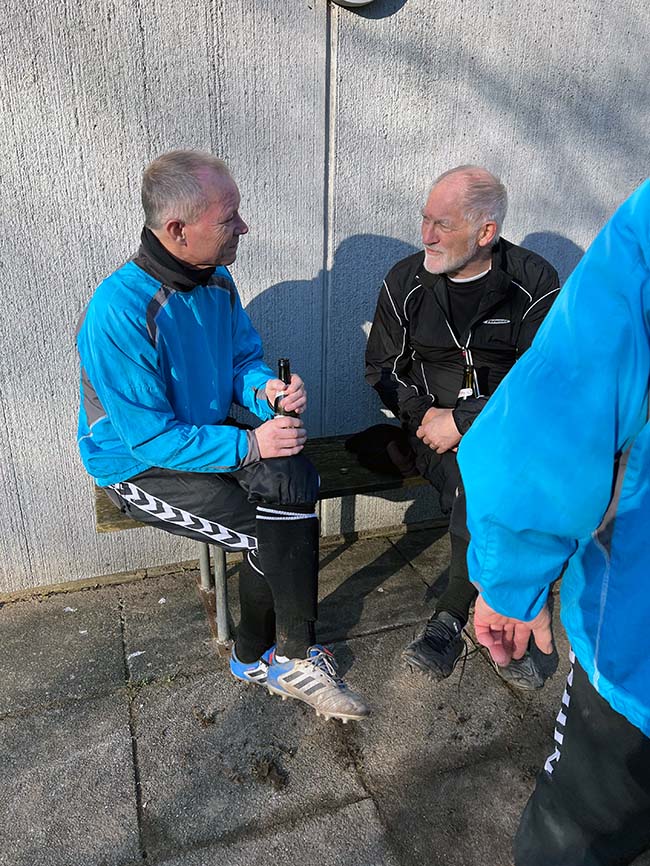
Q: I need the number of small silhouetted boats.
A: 0